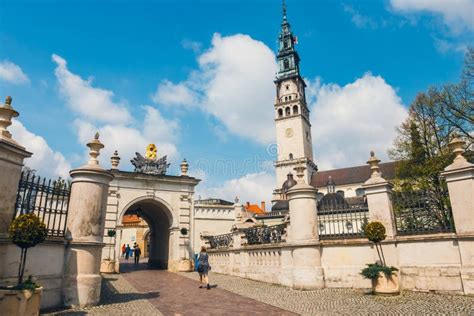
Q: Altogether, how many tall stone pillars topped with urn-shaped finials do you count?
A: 5